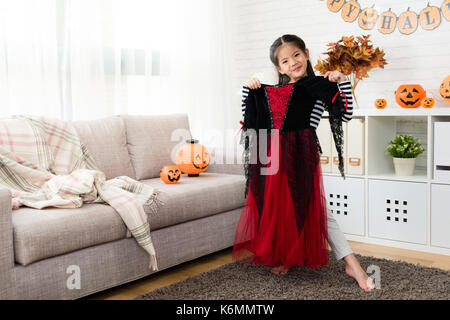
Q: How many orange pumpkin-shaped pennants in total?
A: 7